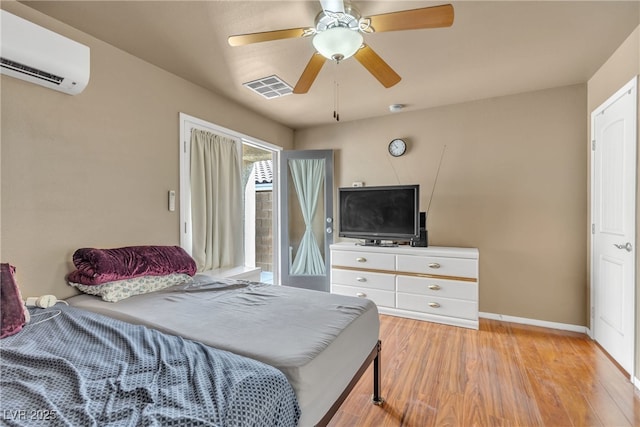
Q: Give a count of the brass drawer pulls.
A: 6